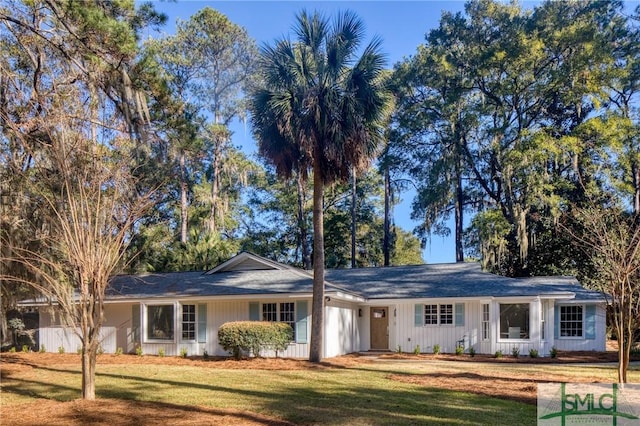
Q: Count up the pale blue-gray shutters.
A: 8